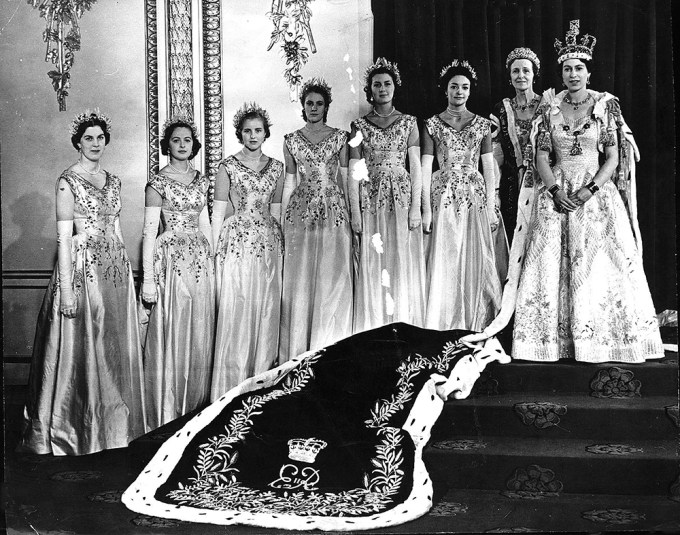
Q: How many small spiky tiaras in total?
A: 6